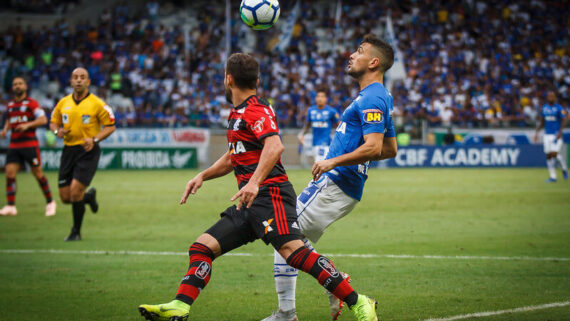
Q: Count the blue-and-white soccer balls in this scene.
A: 1